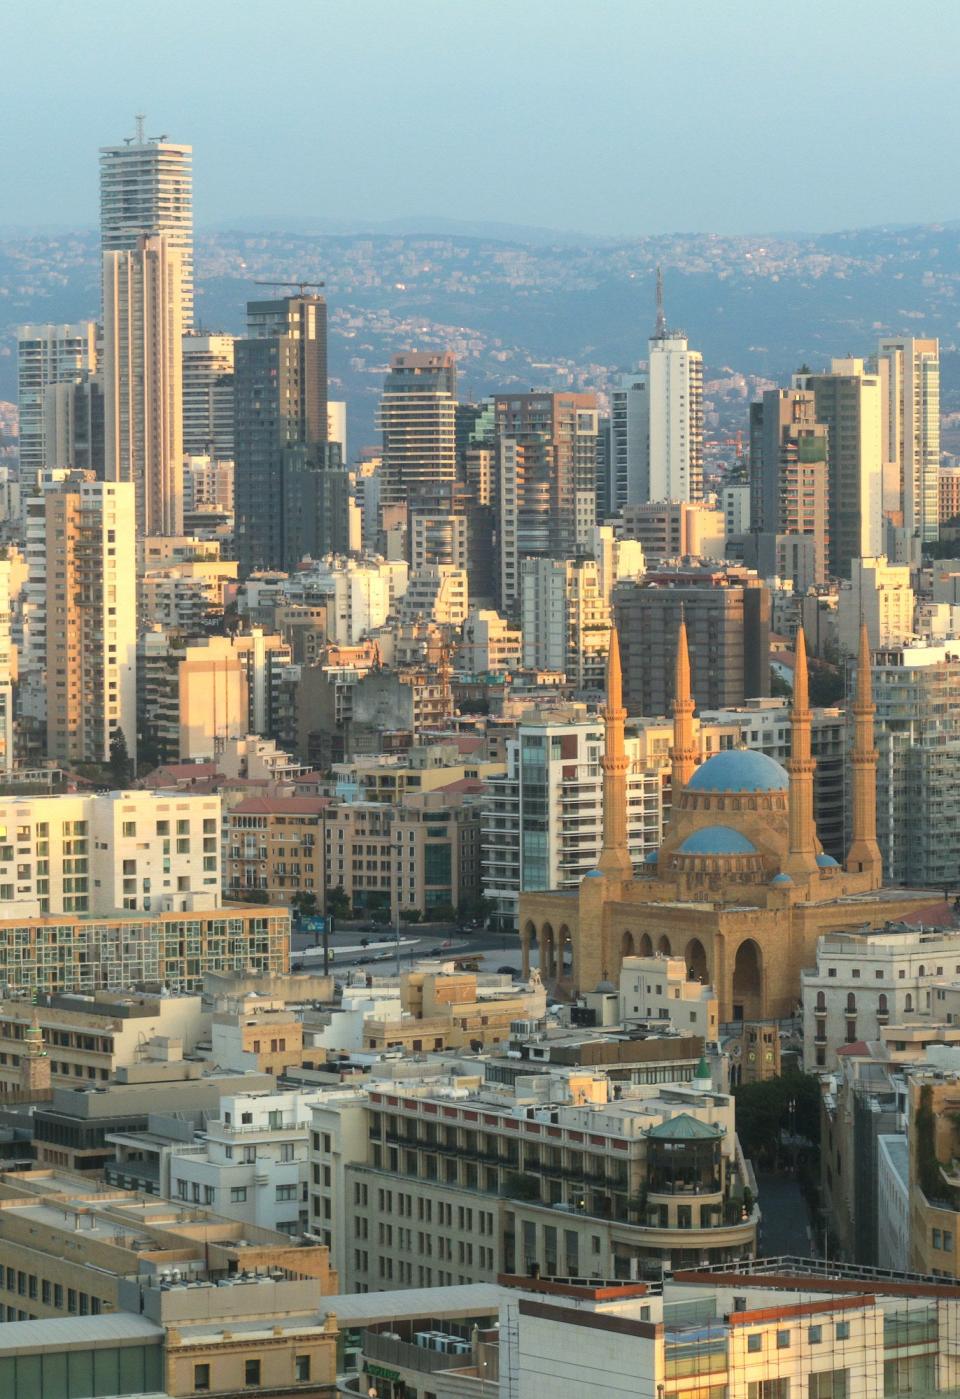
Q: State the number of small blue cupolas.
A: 4